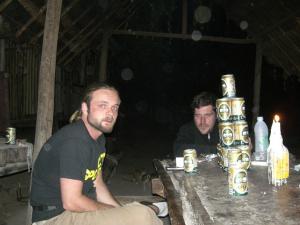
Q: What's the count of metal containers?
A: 11